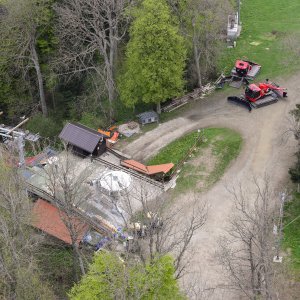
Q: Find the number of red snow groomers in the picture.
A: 2